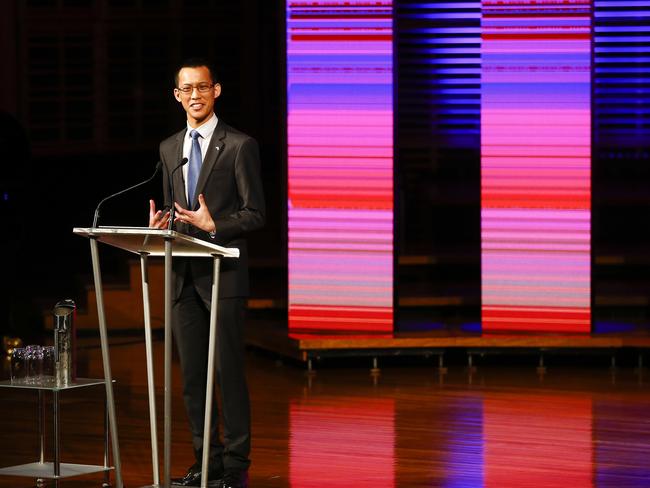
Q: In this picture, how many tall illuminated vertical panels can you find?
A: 2